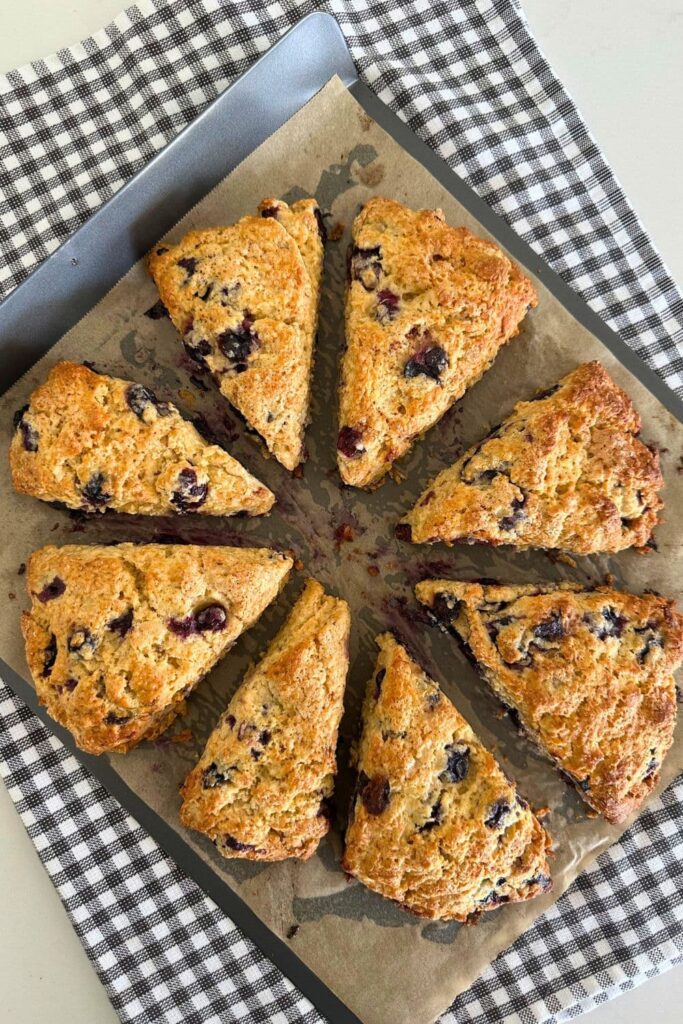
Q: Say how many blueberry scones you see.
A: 8